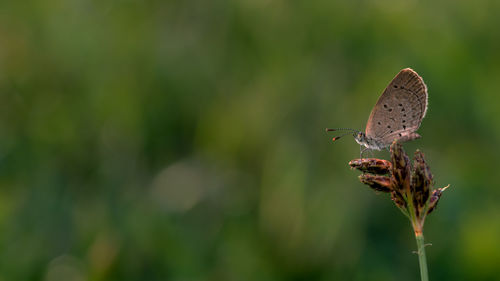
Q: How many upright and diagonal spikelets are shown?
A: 4